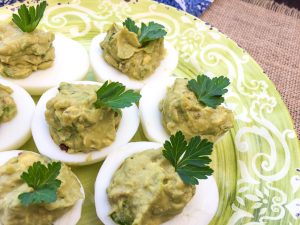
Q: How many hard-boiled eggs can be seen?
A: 7